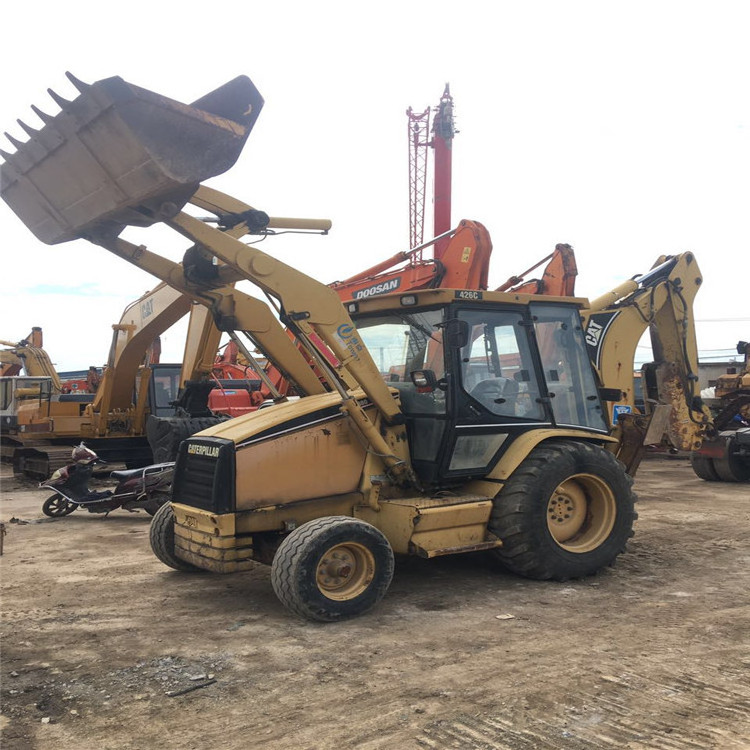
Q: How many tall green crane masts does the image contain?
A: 0